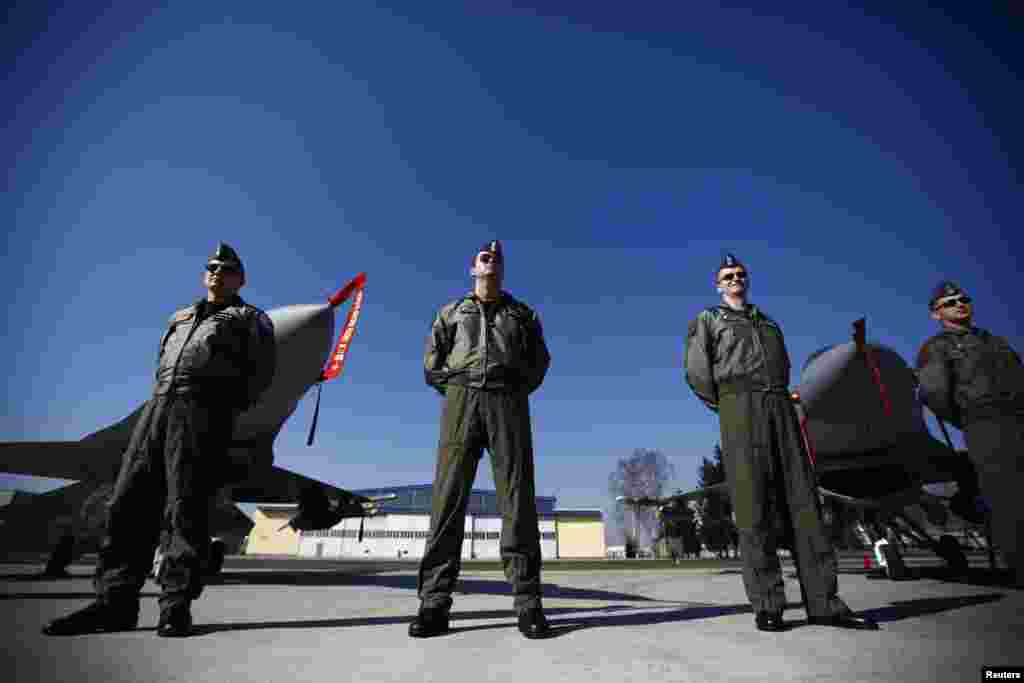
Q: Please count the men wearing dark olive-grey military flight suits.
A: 4